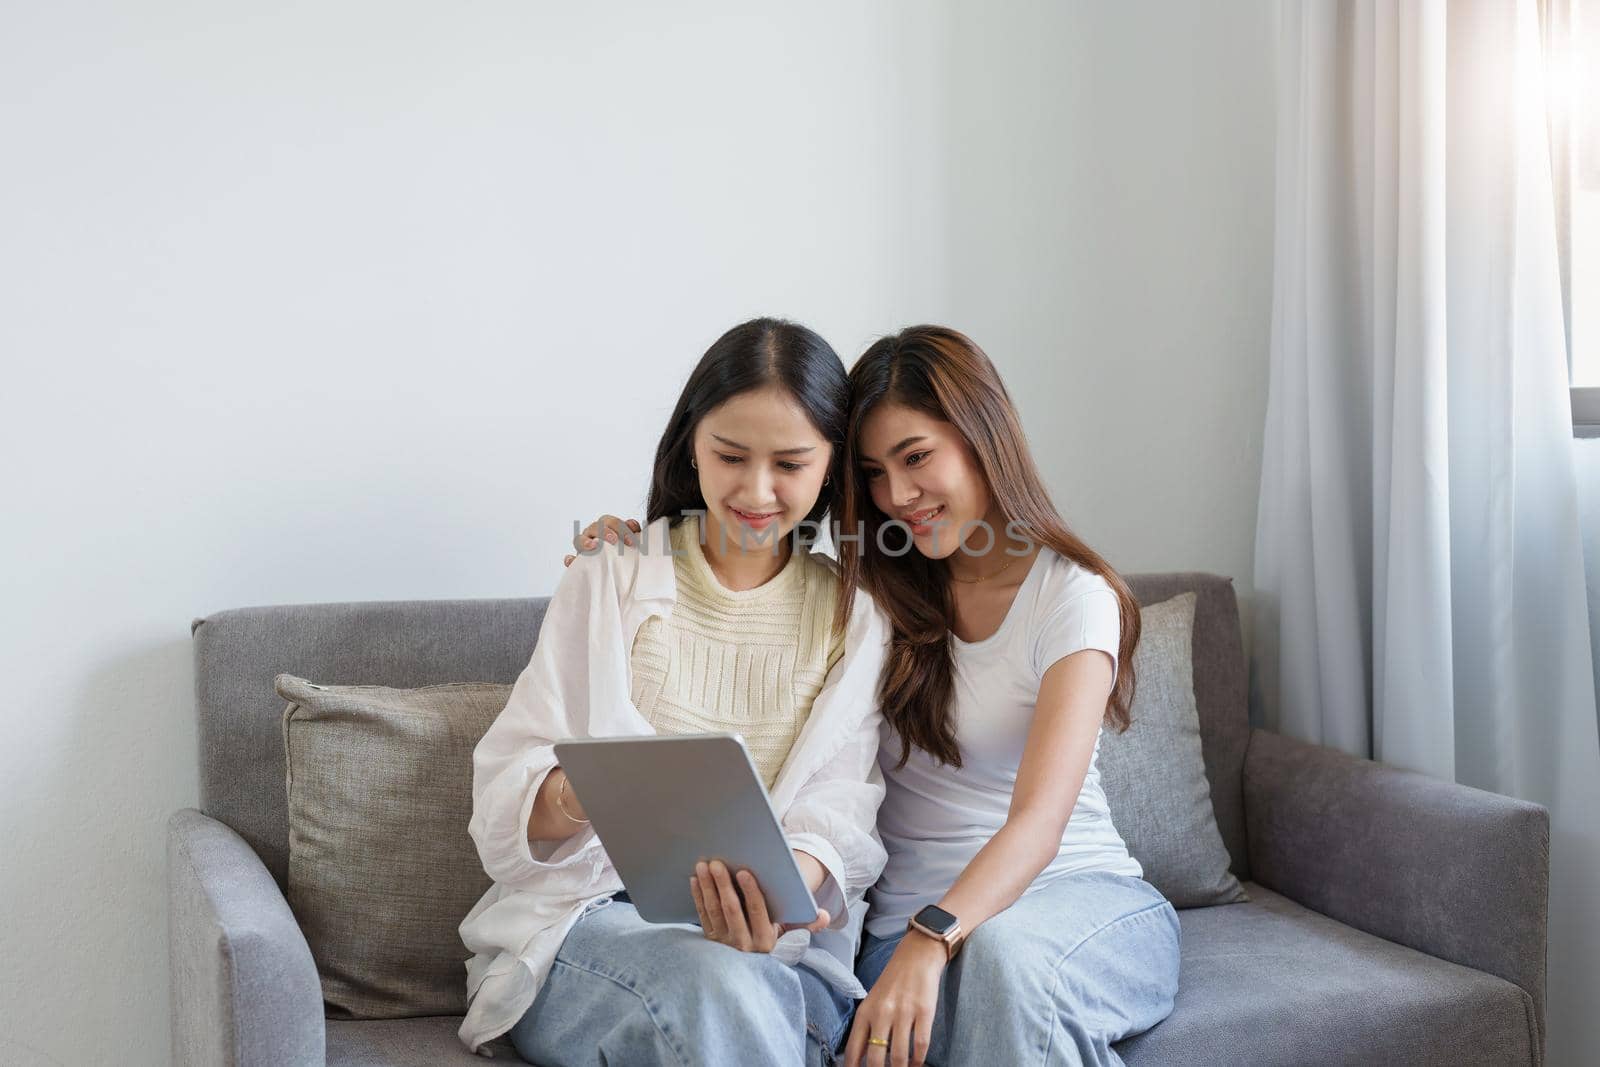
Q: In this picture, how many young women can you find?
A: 2